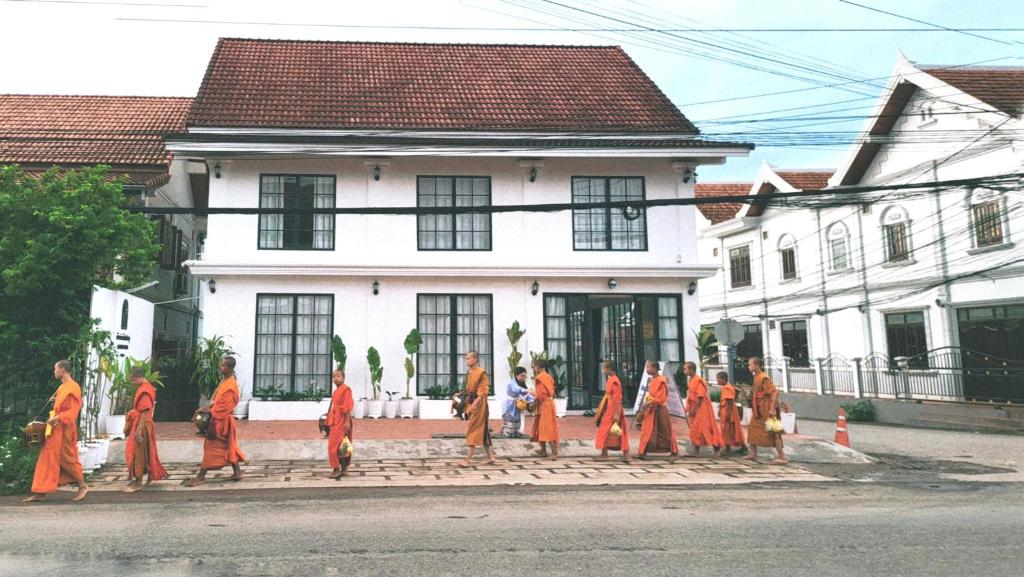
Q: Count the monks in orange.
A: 11